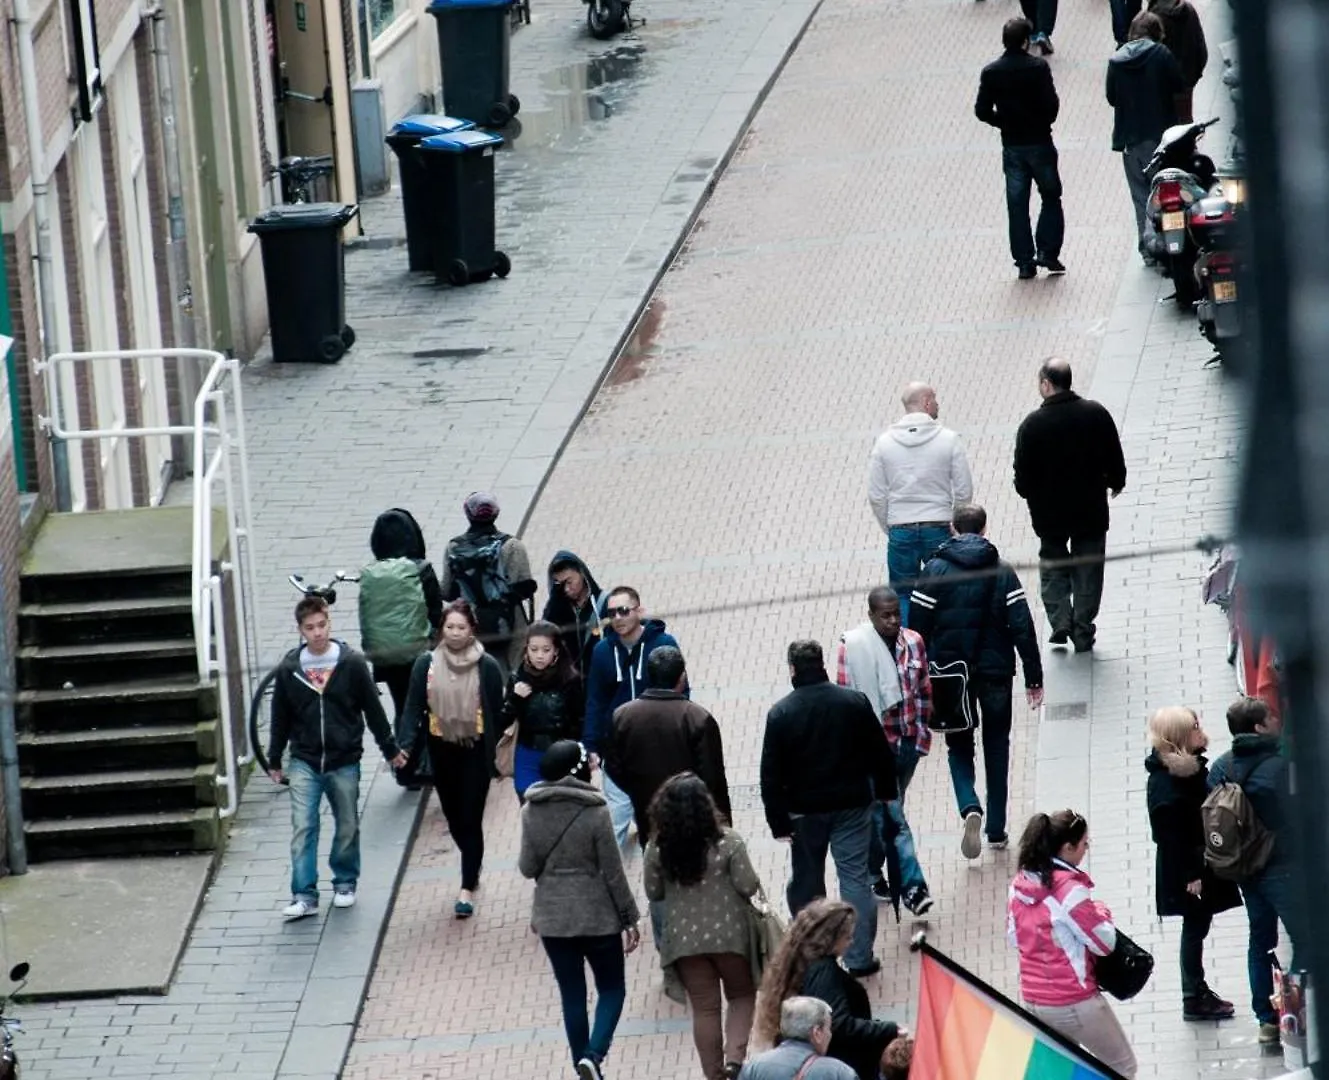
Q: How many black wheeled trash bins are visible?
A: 4